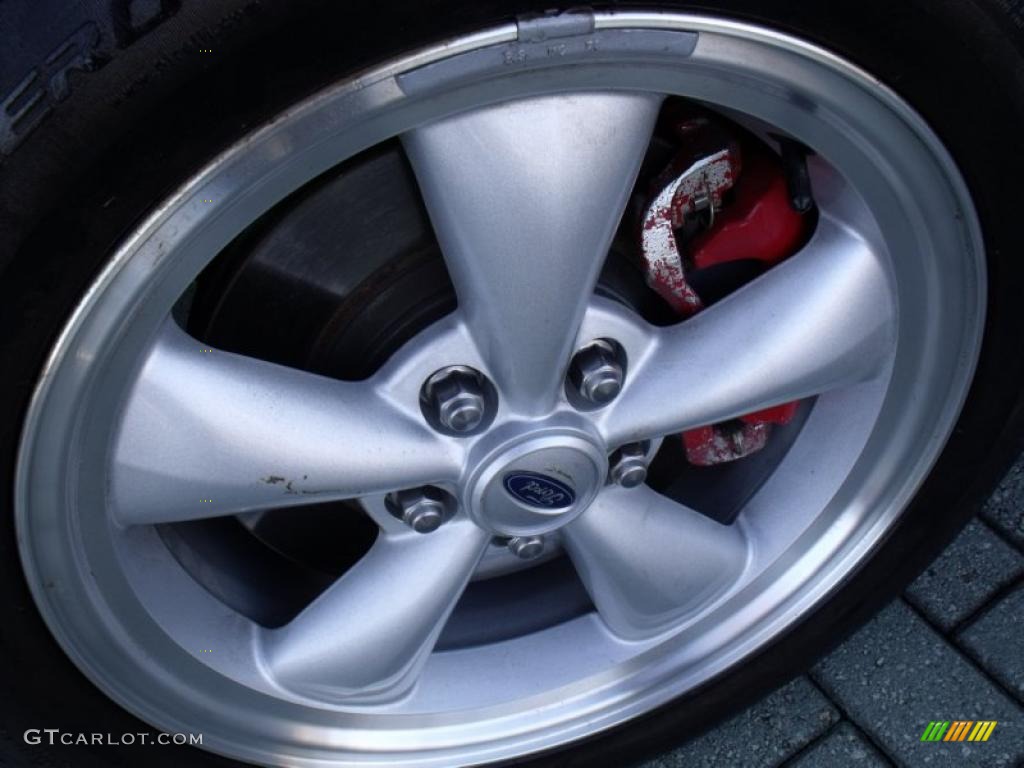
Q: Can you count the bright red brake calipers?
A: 1